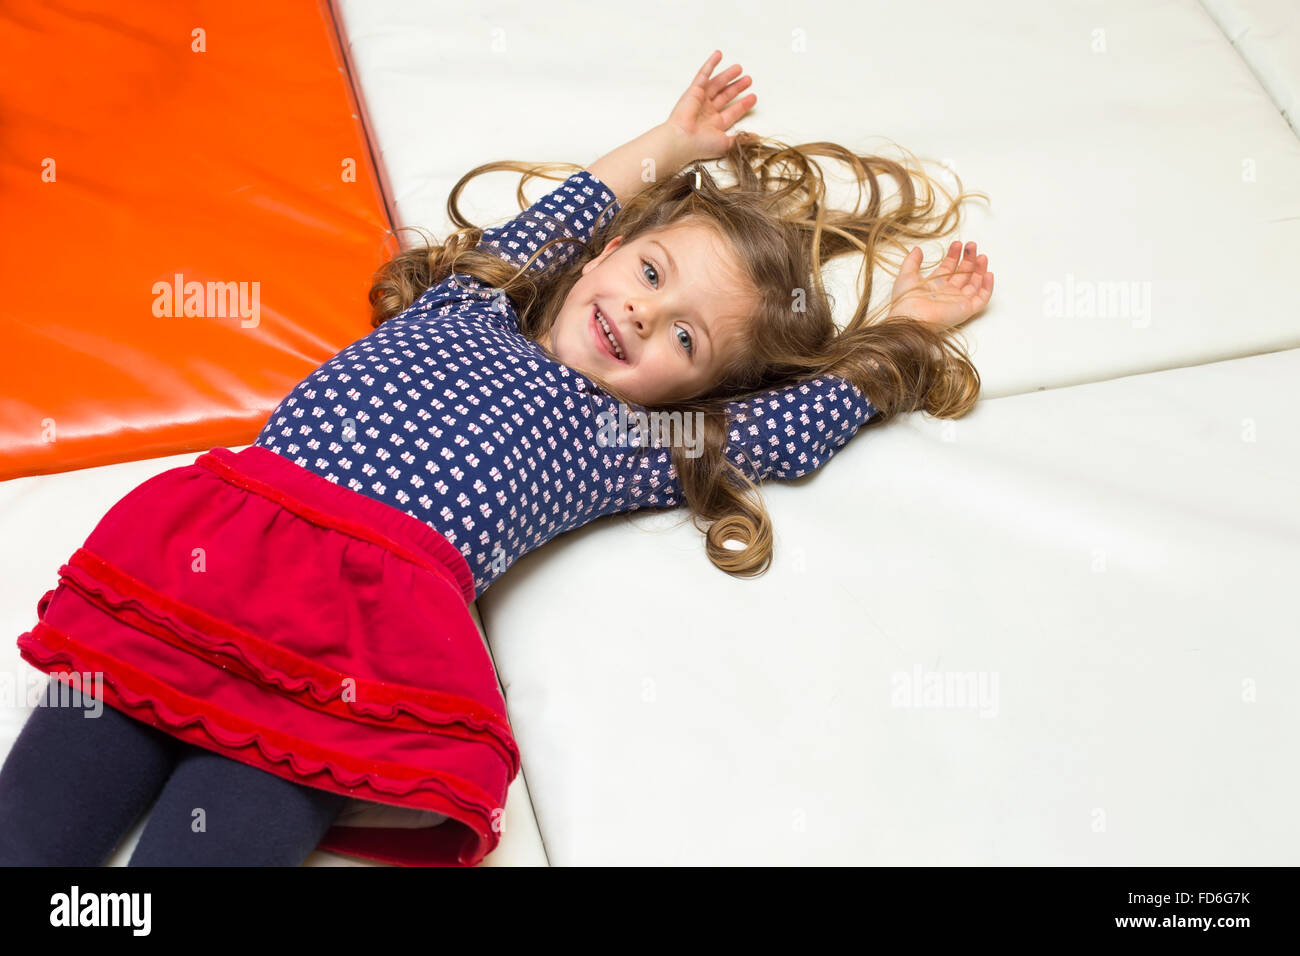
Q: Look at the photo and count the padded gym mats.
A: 5